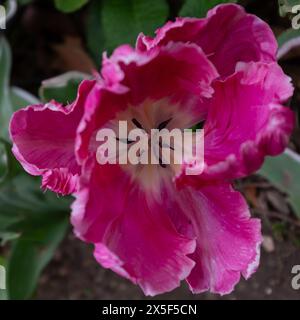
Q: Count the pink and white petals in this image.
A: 6